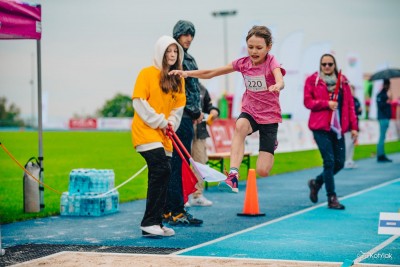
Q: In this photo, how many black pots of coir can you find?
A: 0